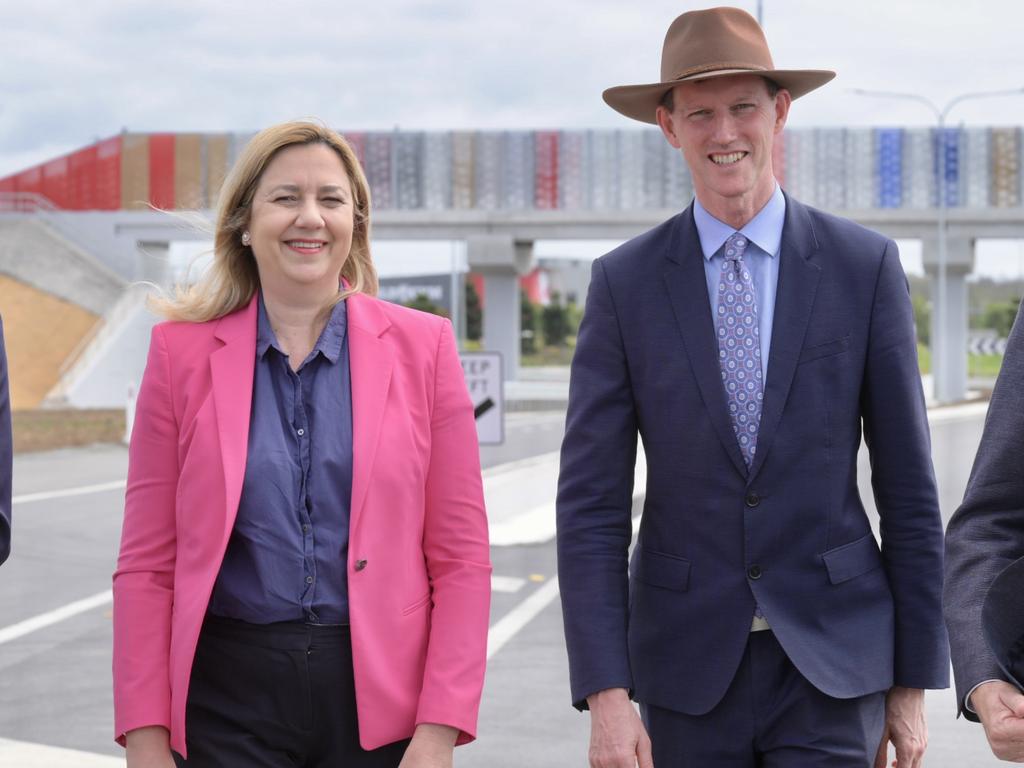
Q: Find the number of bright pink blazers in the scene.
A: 1